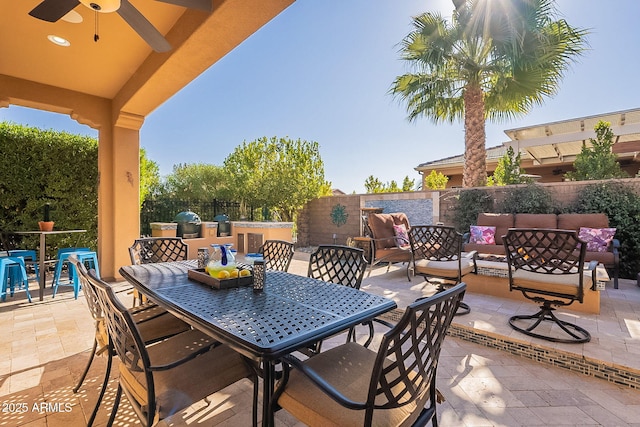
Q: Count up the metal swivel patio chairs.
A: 2